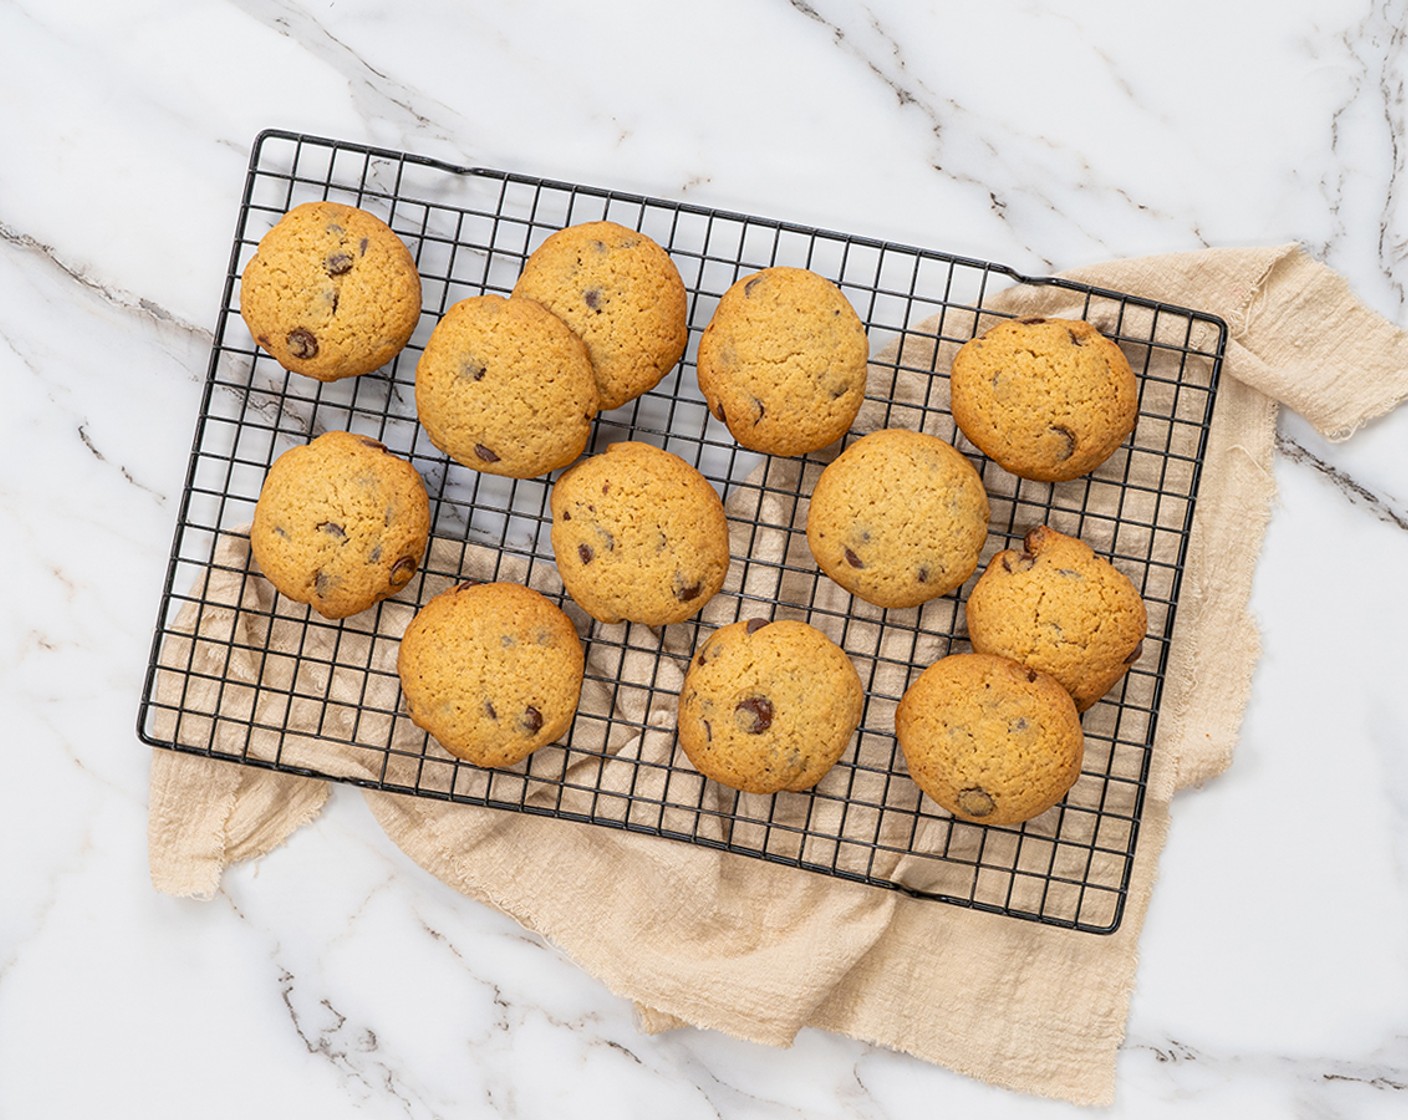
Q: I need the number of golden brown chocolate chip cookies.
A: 12